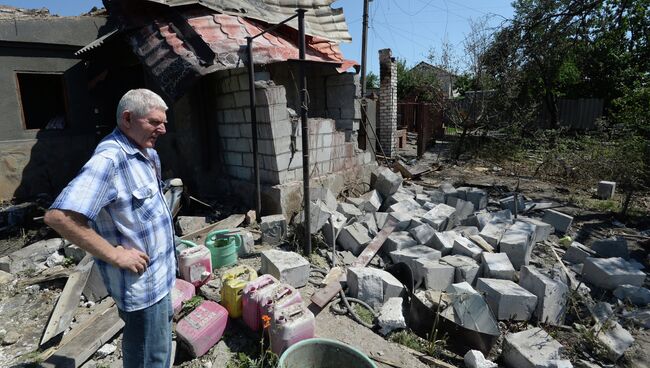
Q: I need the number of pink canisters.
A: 6